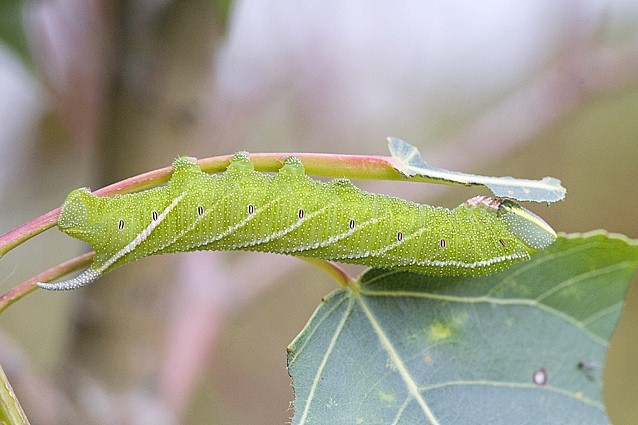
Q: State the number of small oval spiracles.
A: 9